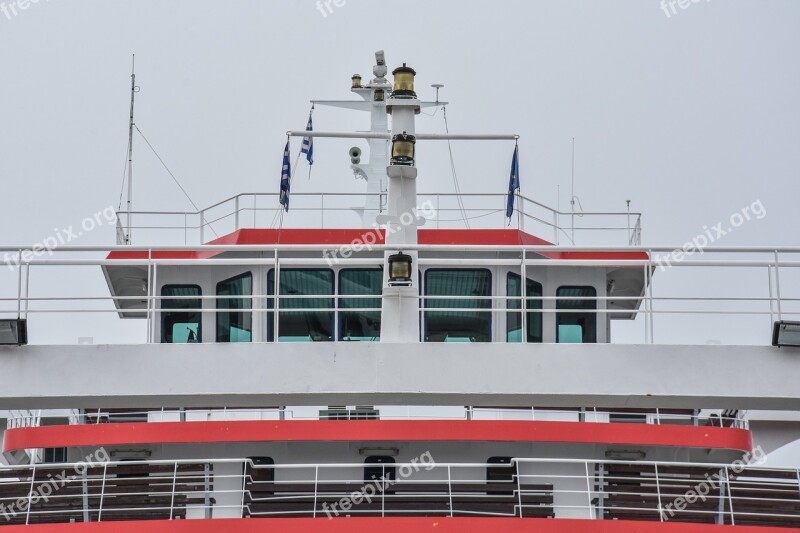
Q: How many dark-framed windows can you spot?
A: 7